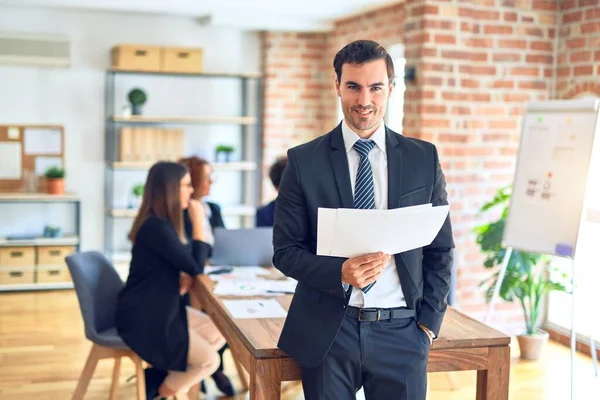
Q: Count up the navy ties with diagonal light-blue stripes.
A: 1